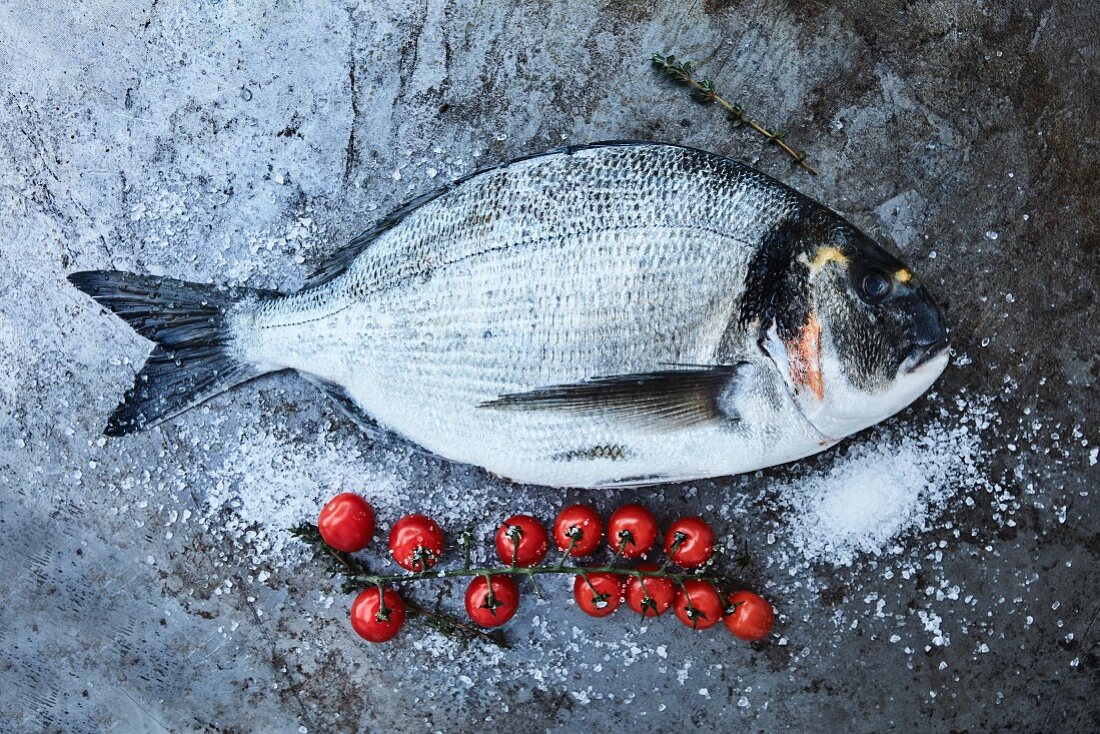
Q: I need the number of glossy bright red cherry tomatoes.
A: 12